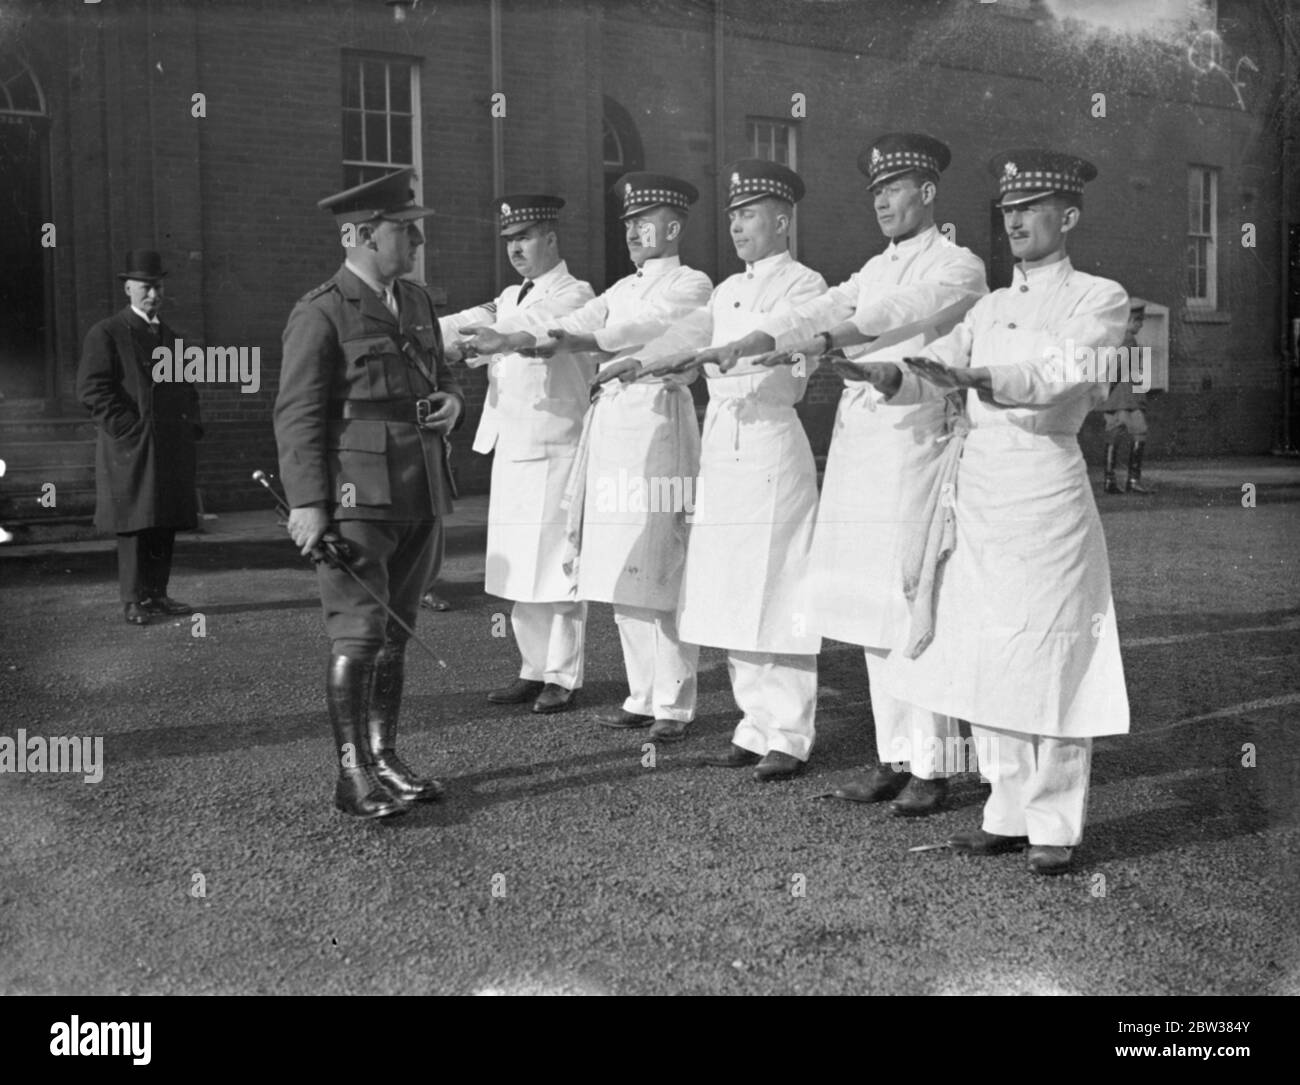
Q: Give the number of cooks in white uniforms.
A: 5